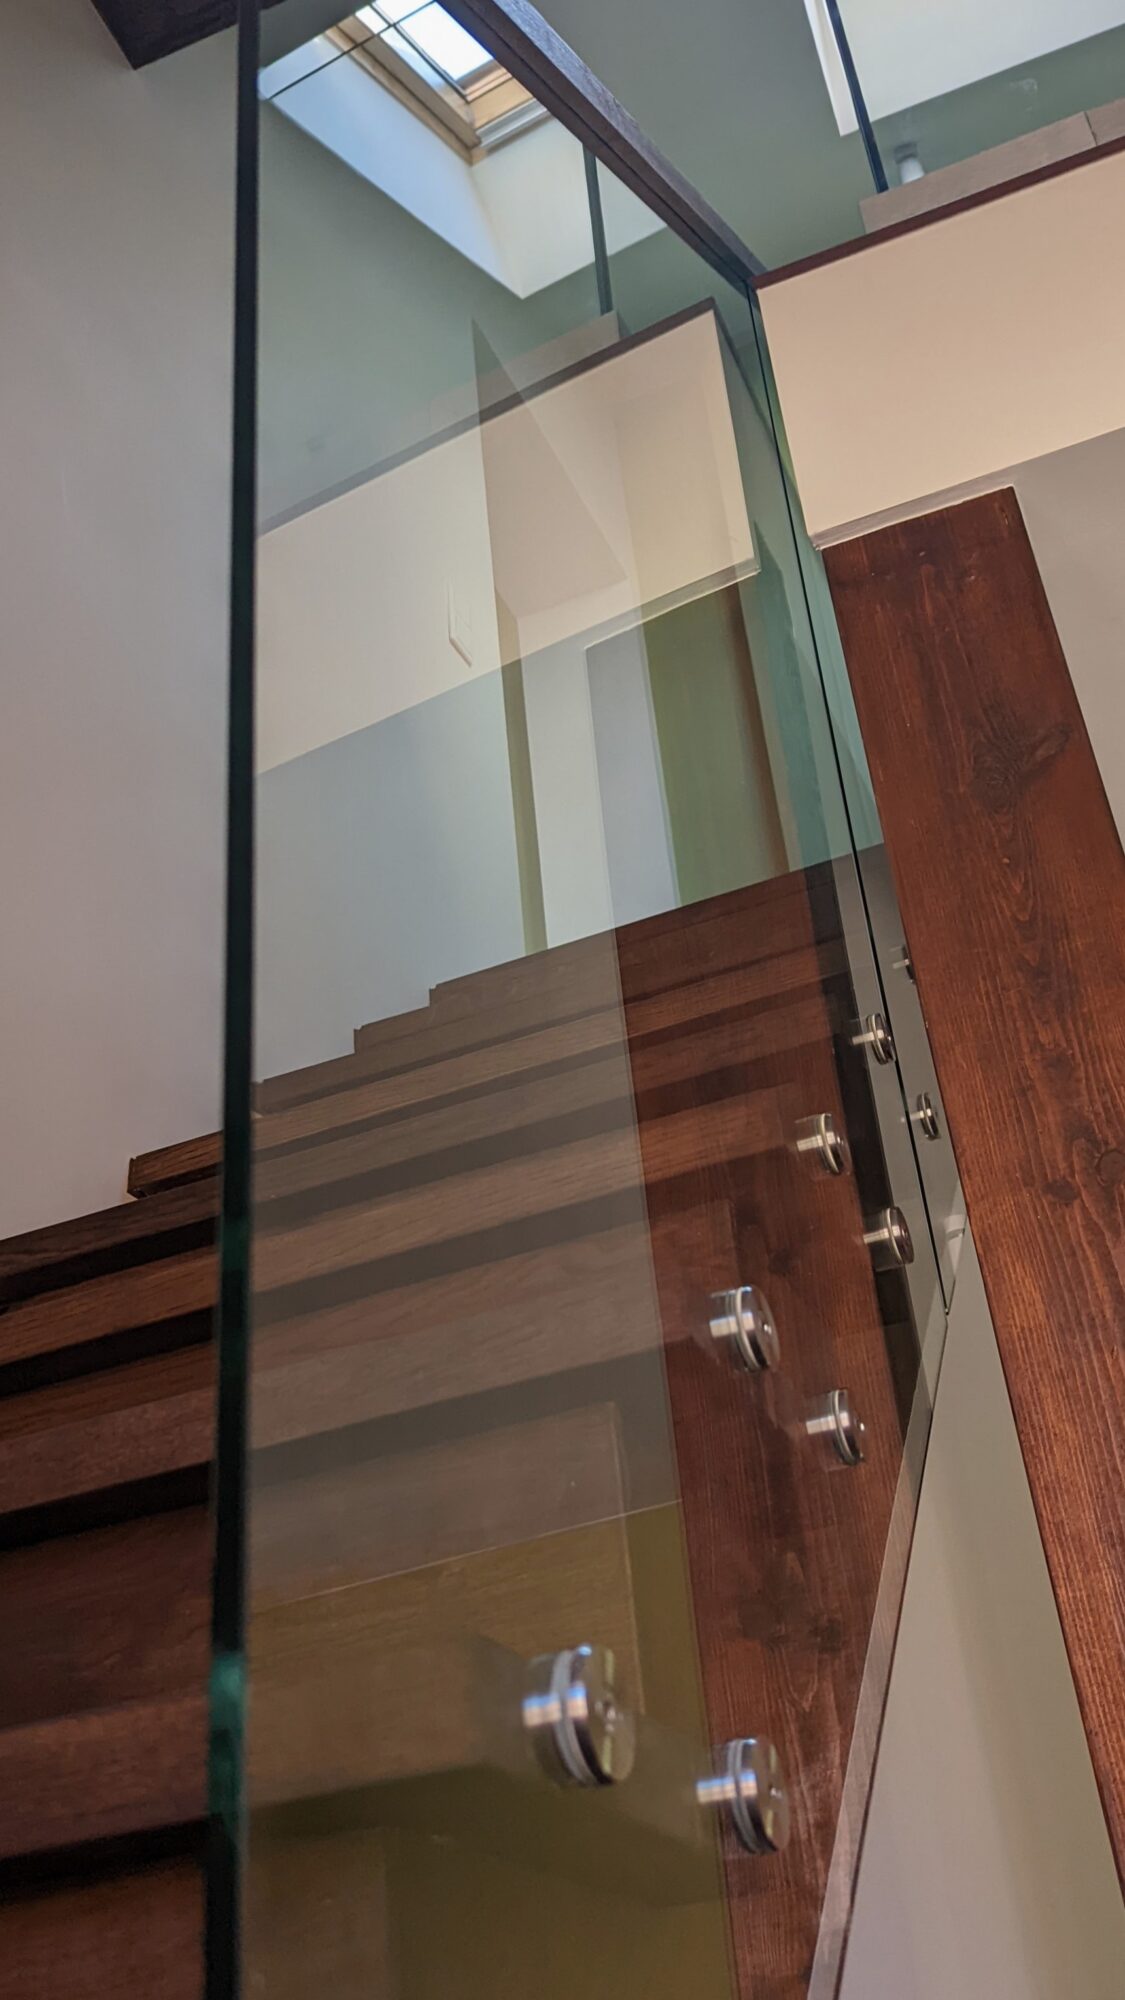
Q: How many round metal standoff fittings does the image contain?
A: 9